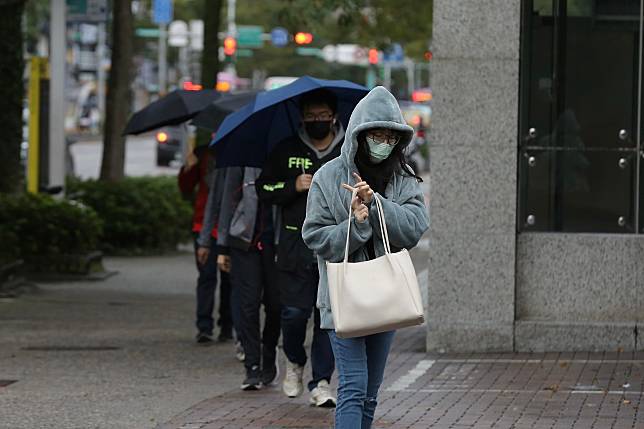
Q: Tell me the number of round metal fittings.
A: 6